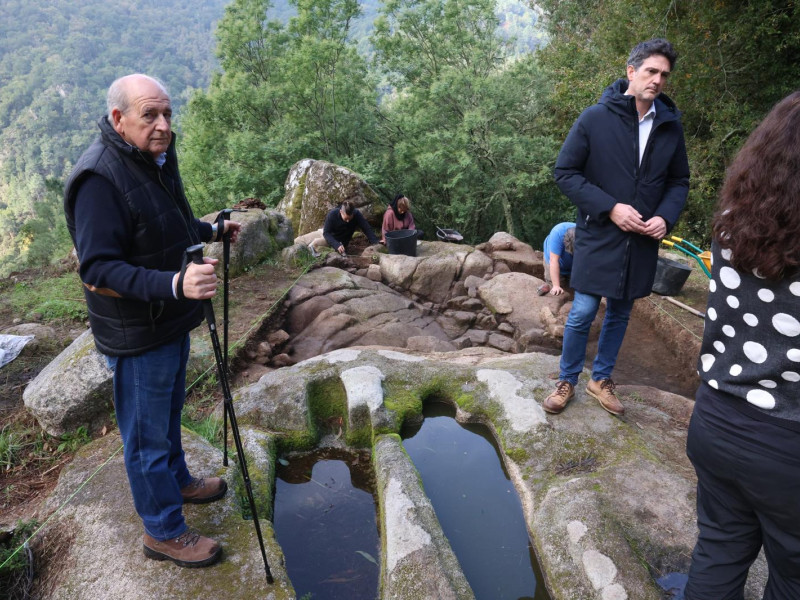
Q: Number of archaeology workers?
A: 3